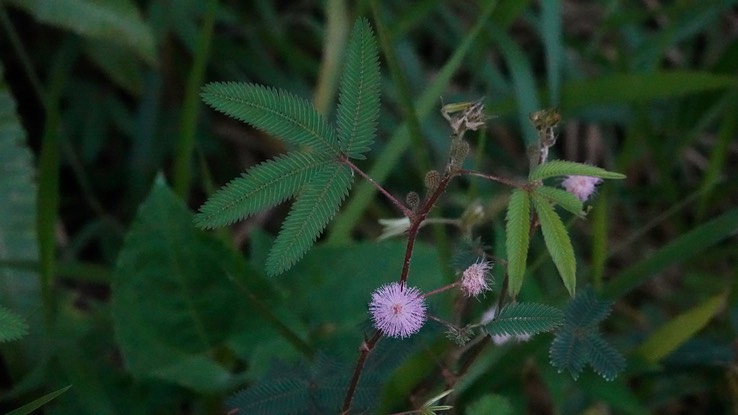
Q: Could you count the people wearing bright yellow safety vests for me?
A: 0